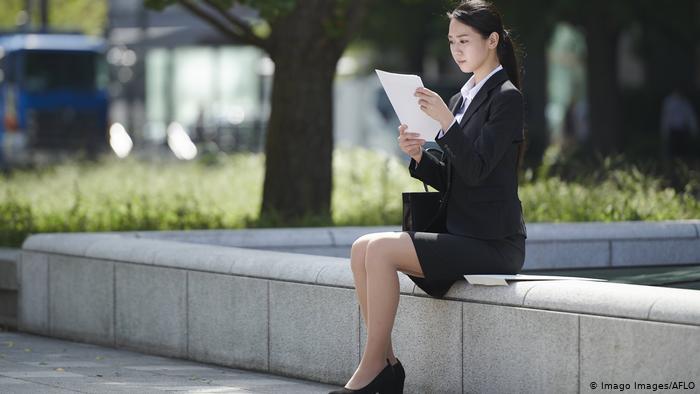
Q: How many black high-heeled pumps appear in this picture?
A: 2